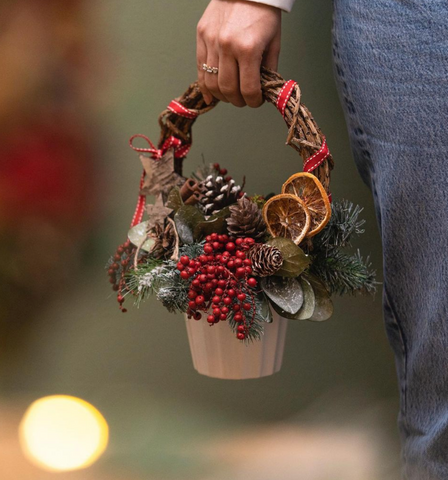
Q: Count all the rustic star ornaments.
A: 2